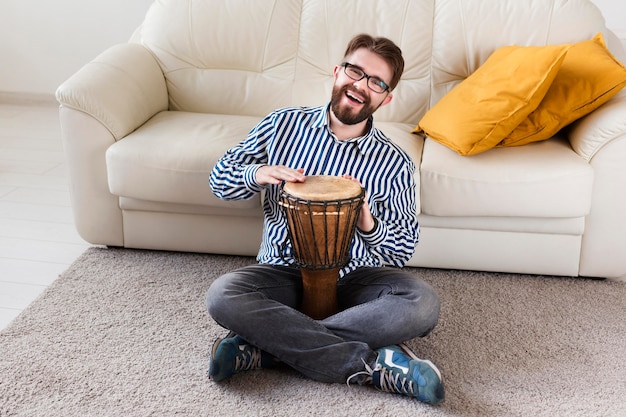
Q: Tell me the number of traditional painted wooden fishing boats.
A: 0